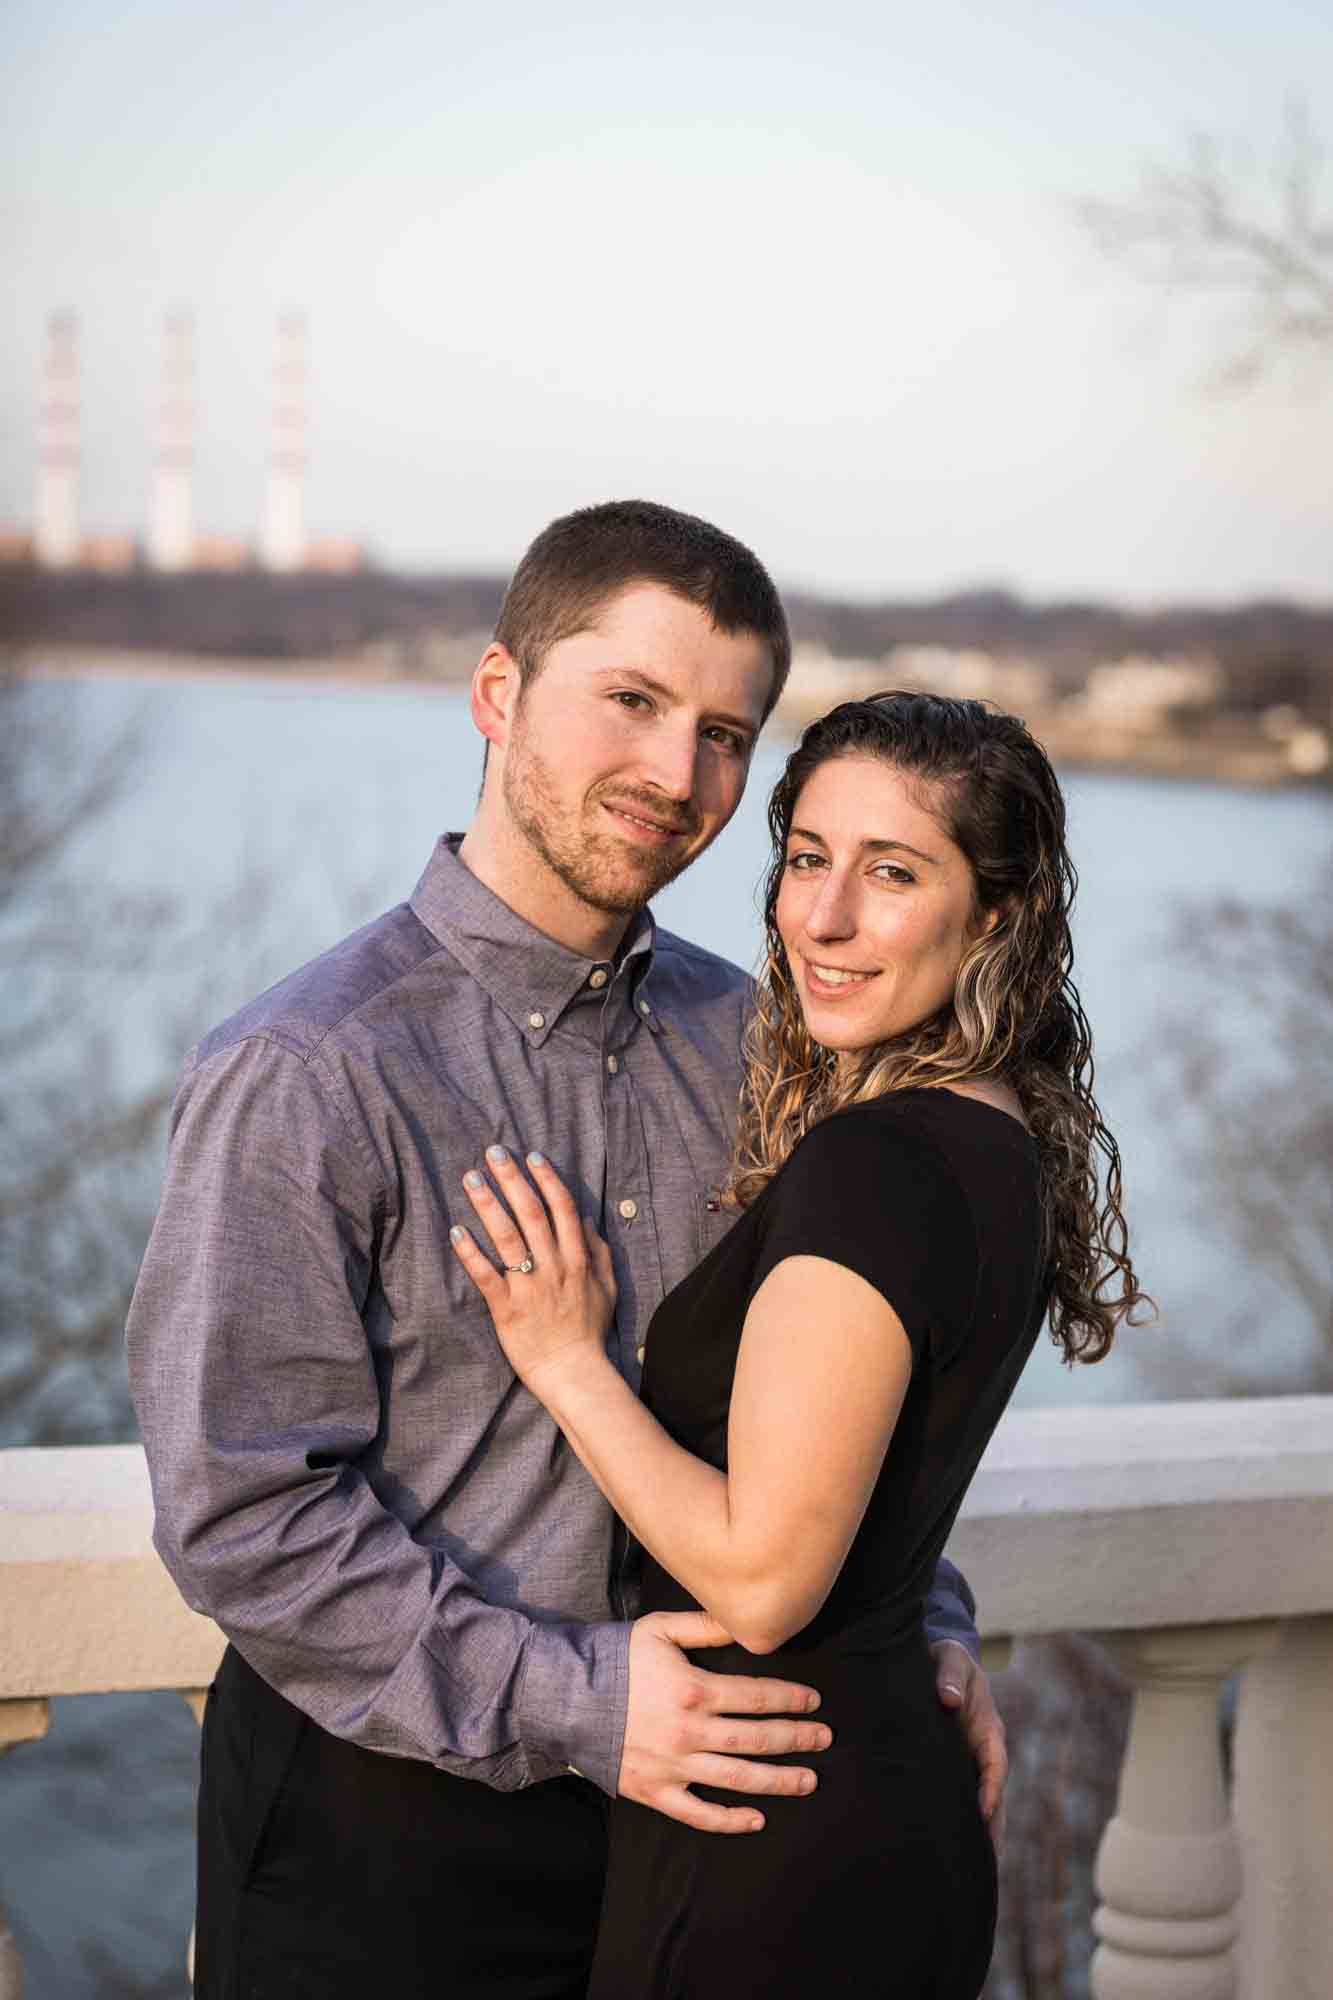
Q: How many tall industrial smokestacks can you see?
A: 3